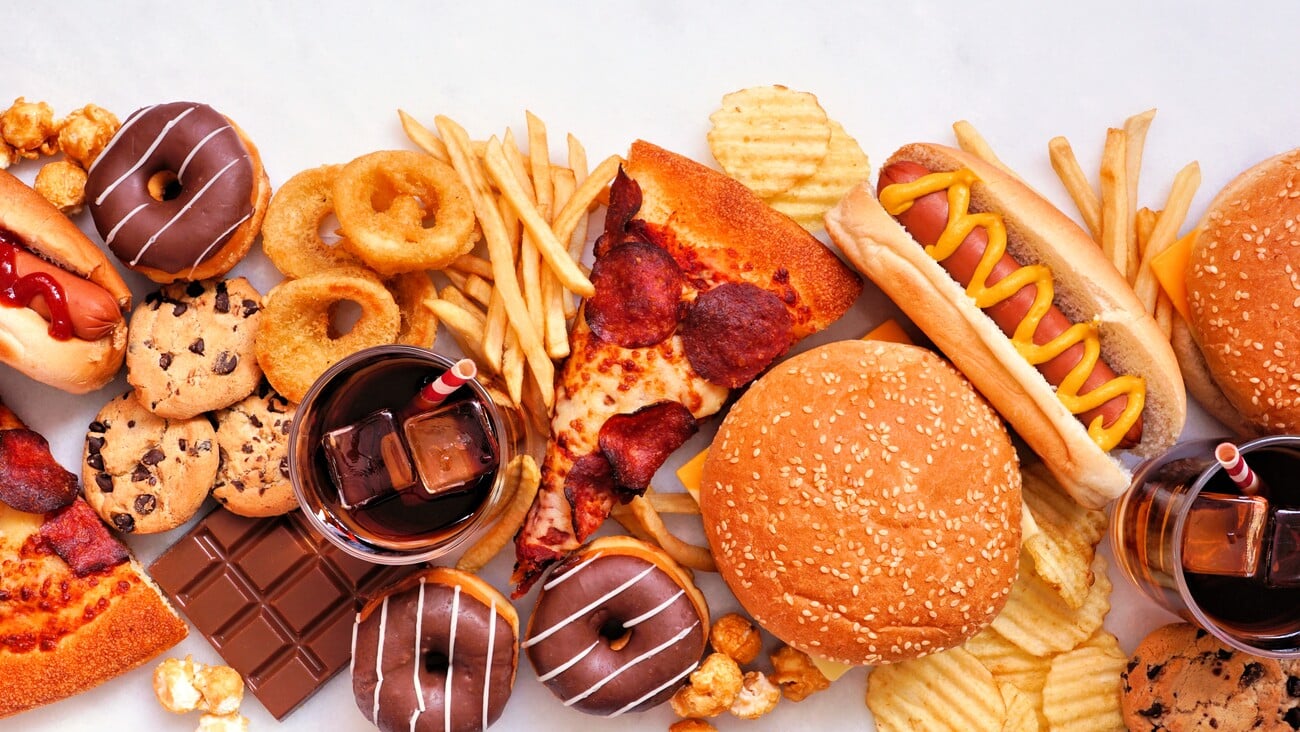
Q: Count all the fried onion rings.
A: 4